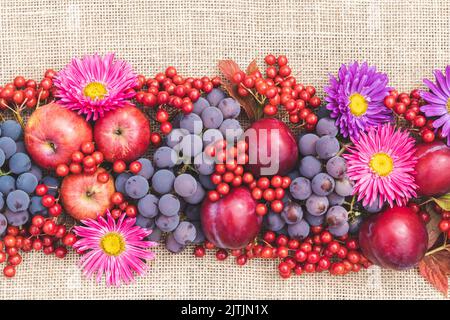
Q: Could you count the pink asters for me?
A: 3